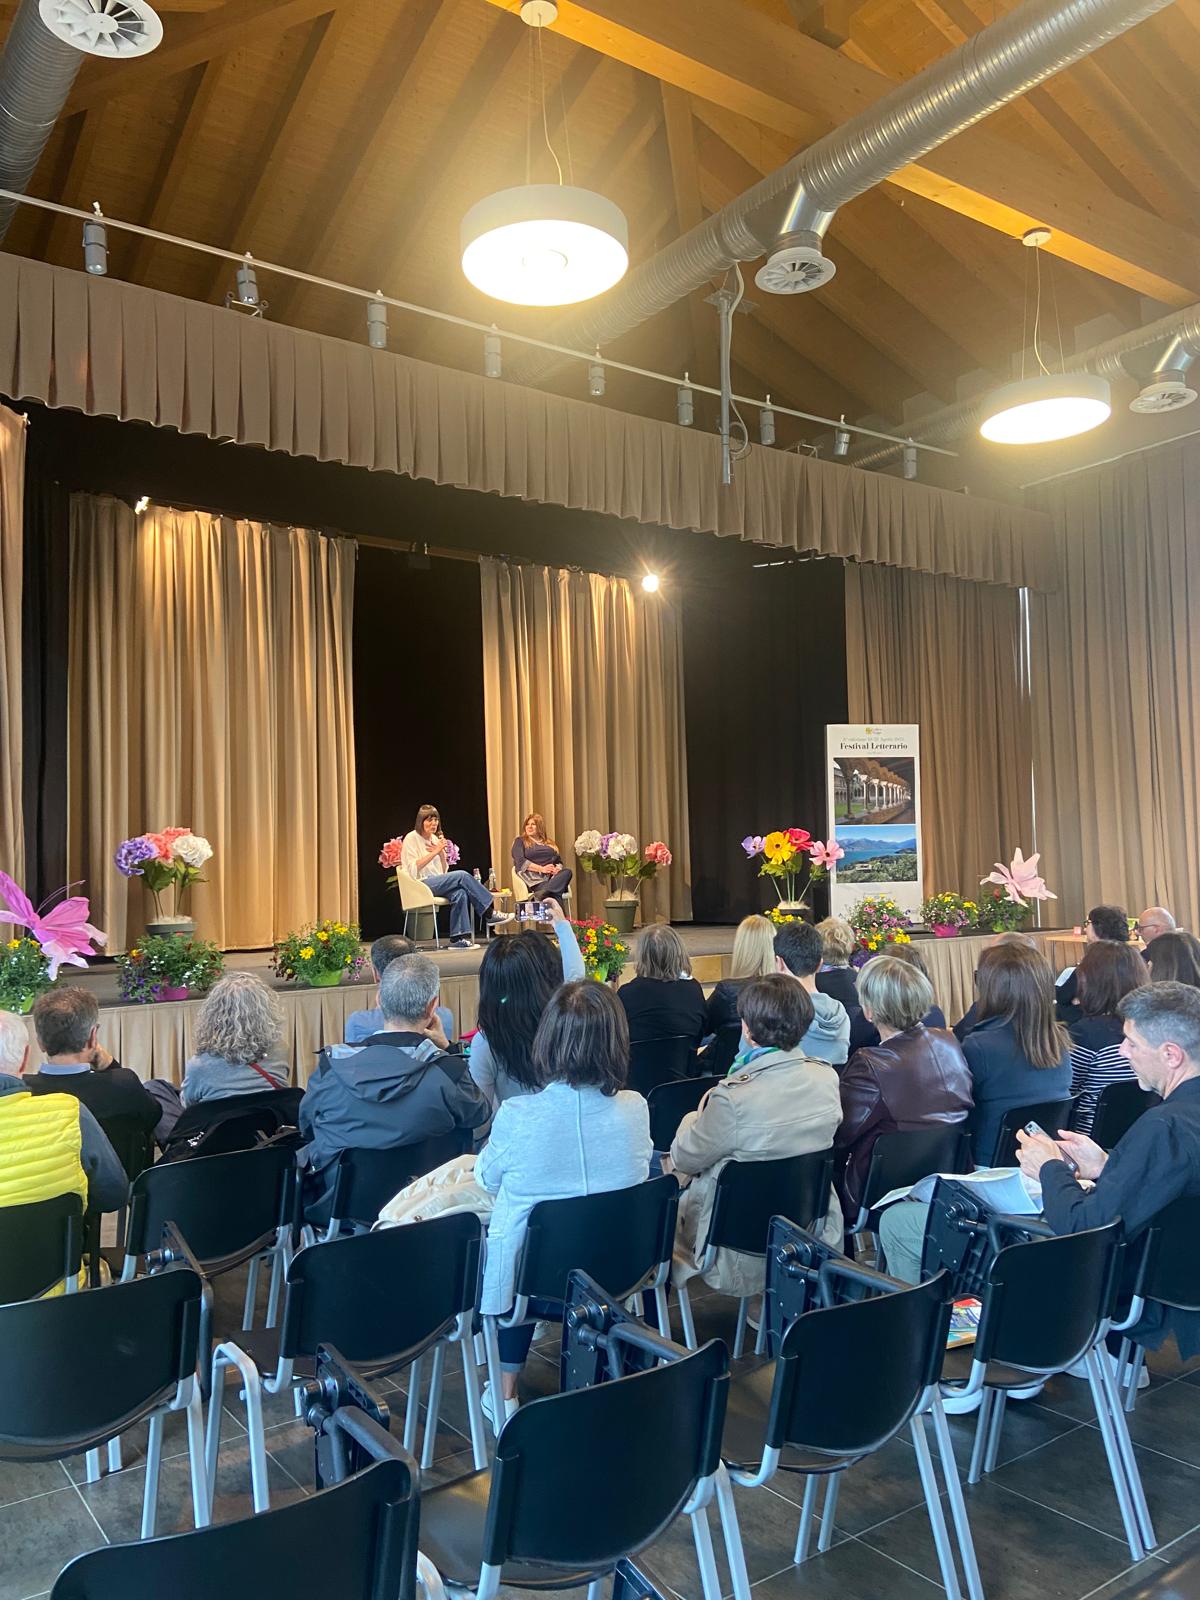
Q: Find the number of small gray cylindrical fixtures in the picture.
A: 9